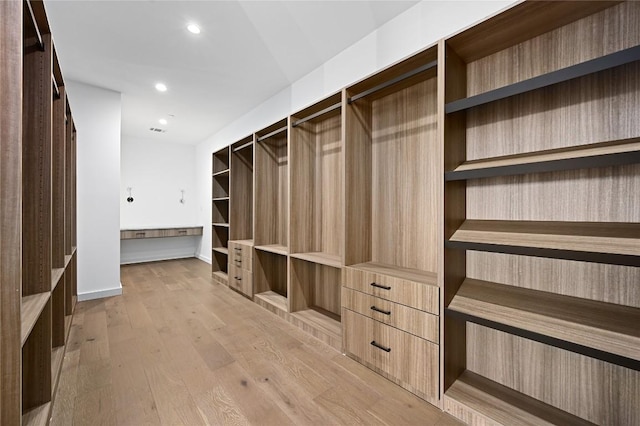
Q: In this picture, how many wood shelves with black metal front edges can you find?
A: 4